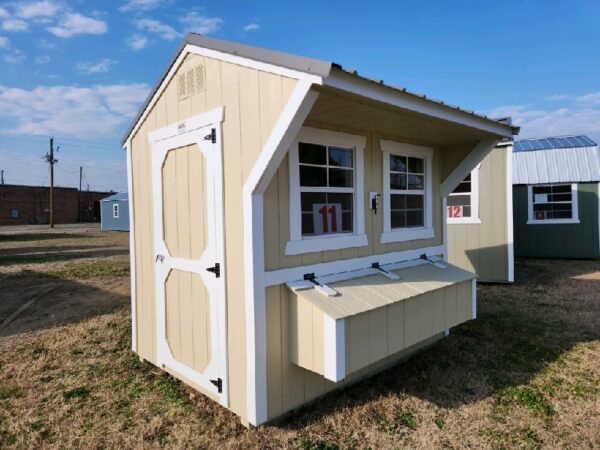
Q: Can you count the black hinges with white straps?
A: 3